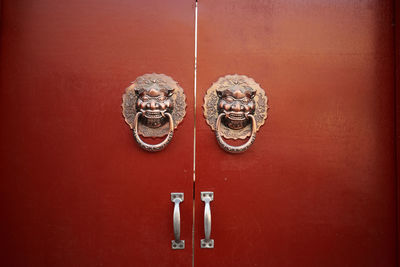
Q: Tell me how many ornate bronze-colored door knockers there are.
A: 2